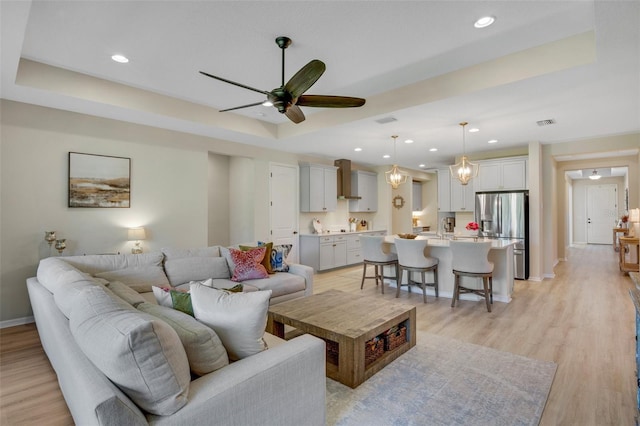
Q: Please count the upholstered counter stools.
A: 3